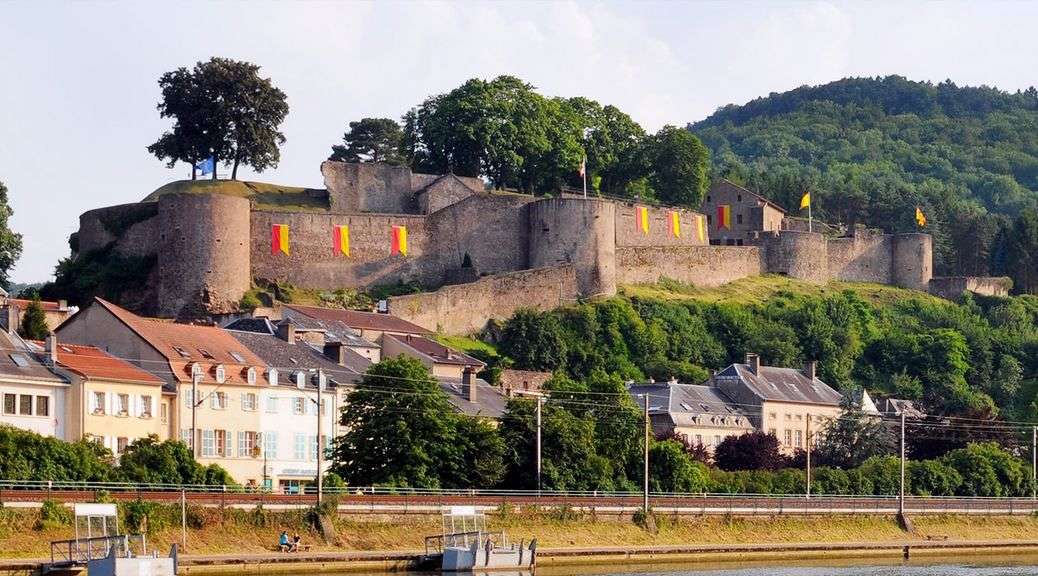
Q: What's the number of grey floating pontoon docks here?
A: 2